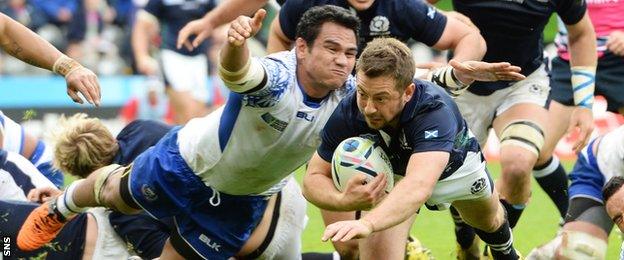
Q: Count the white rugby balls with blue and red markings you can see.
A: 1